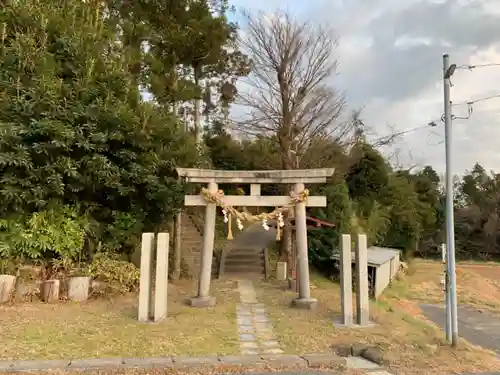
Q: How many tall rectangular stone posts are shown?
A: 4